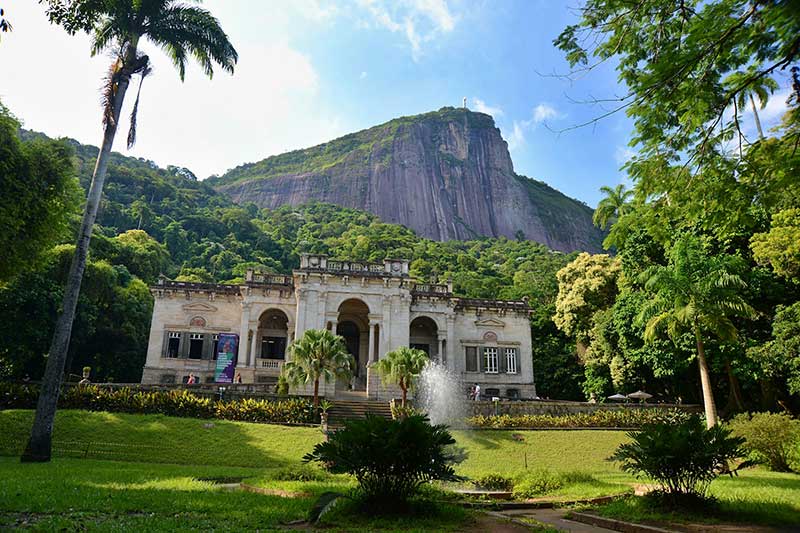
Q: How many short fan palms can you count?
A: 2